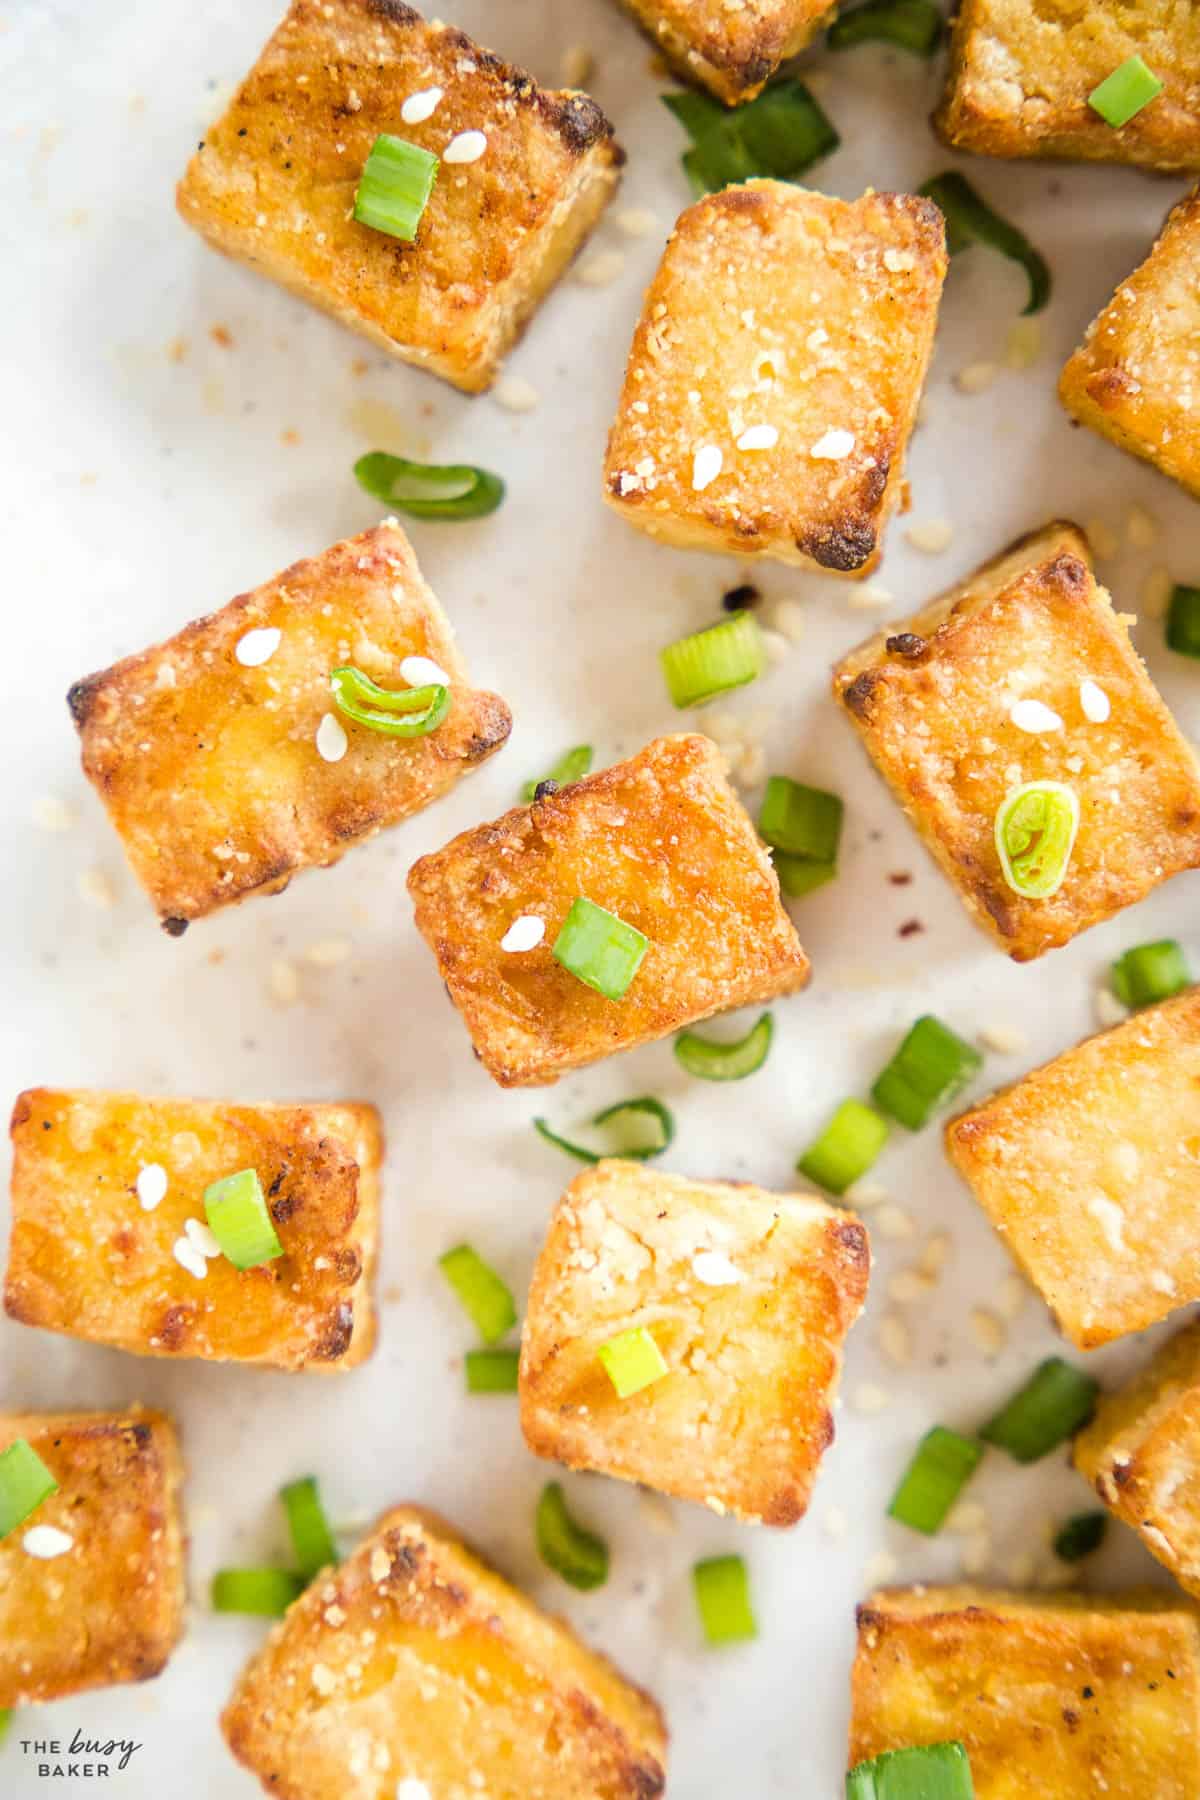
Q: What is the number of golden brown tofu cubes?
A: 15